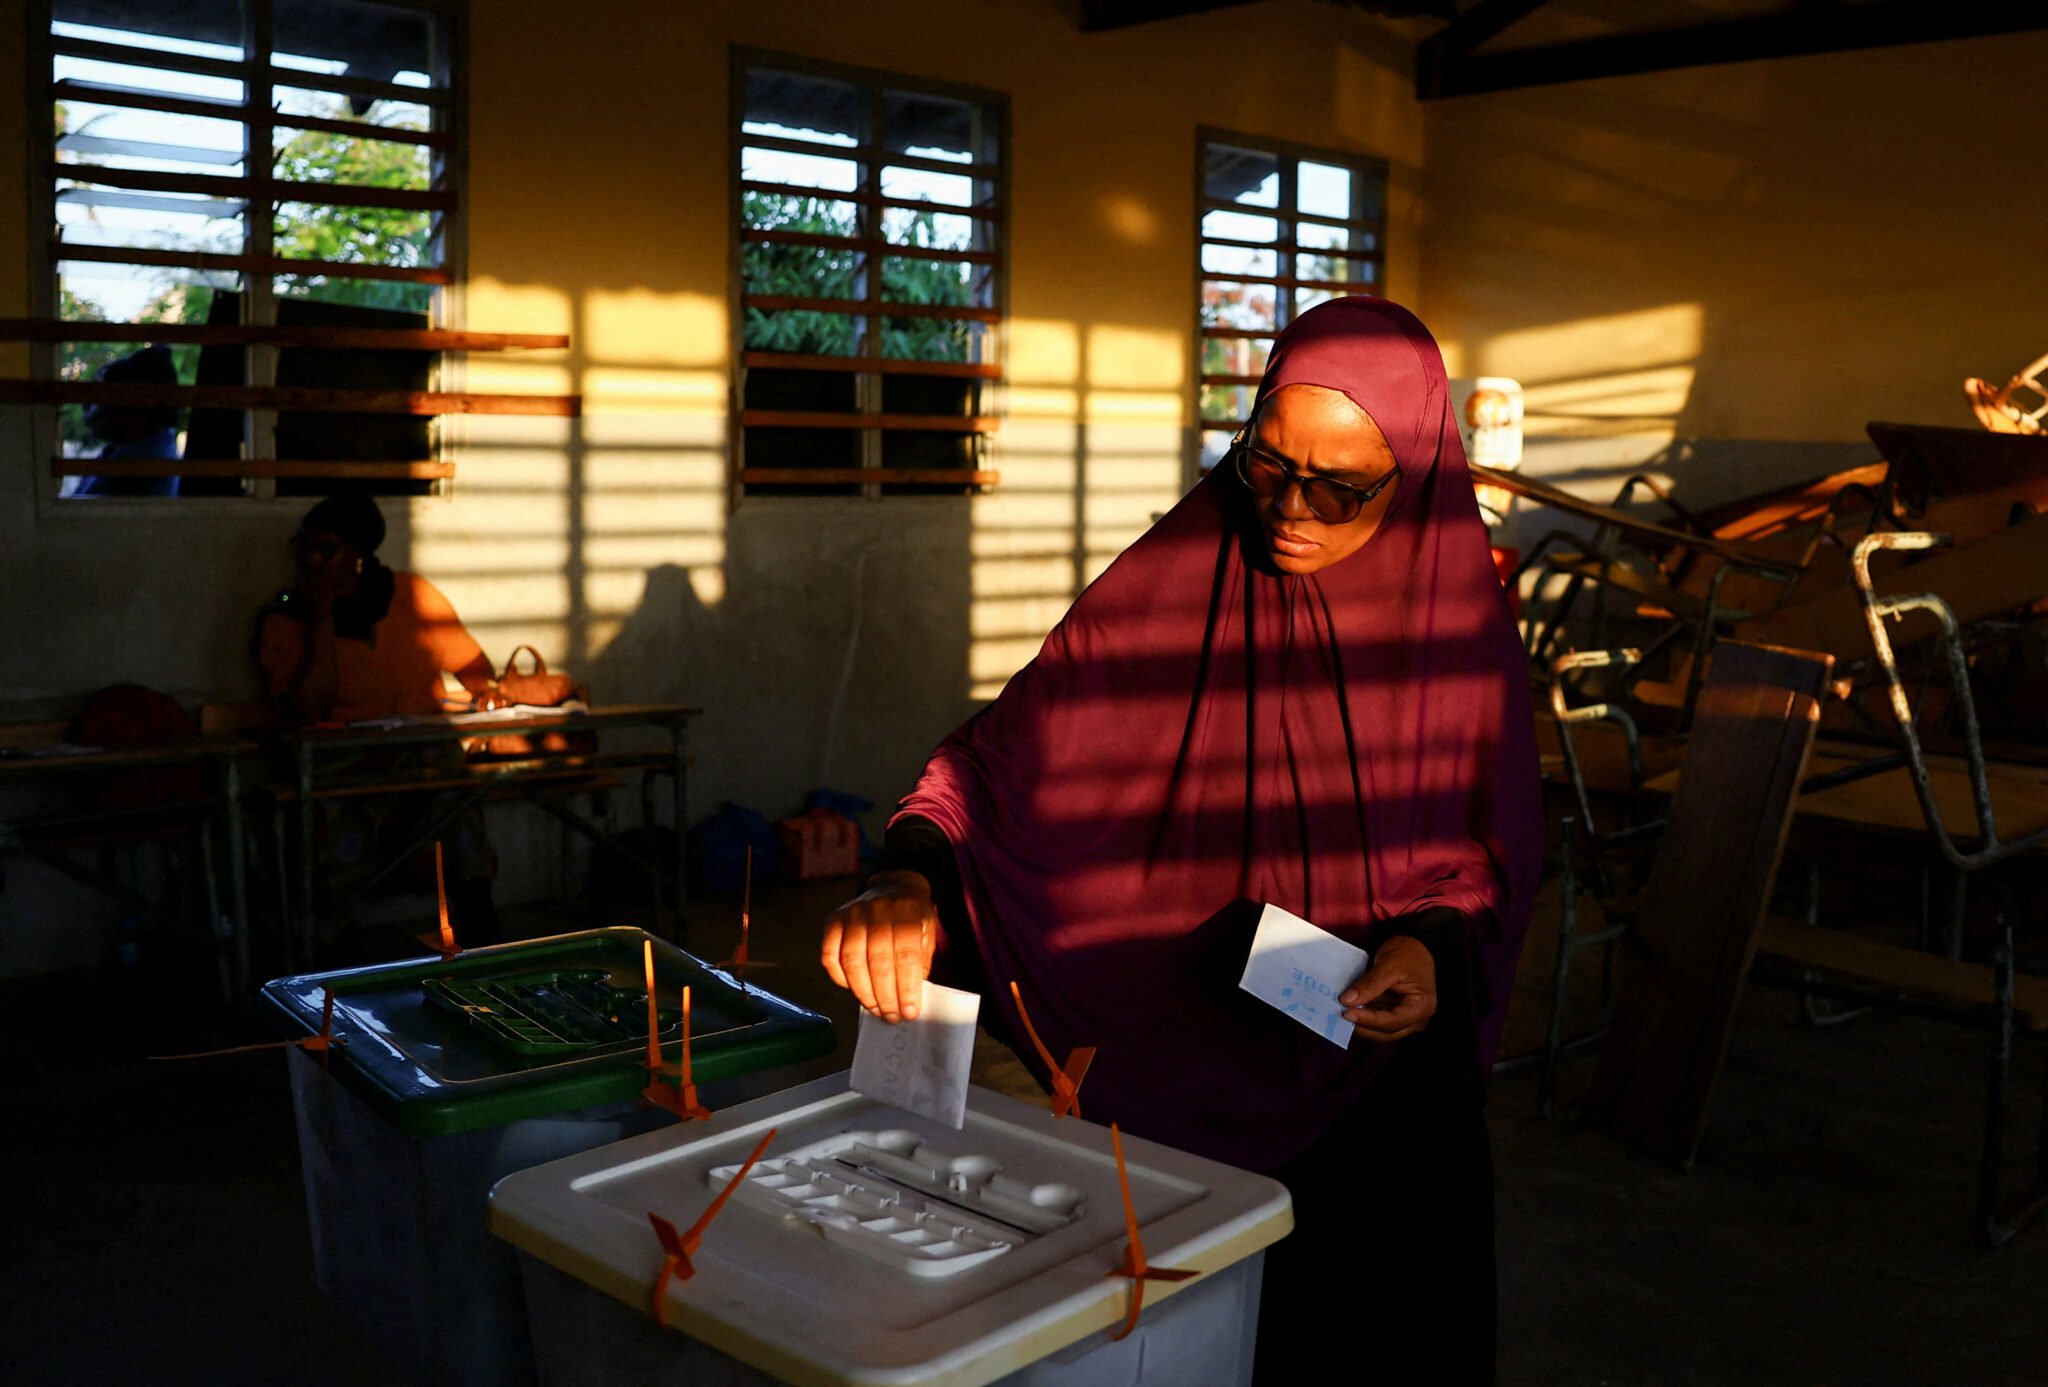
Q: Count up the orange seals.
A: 8